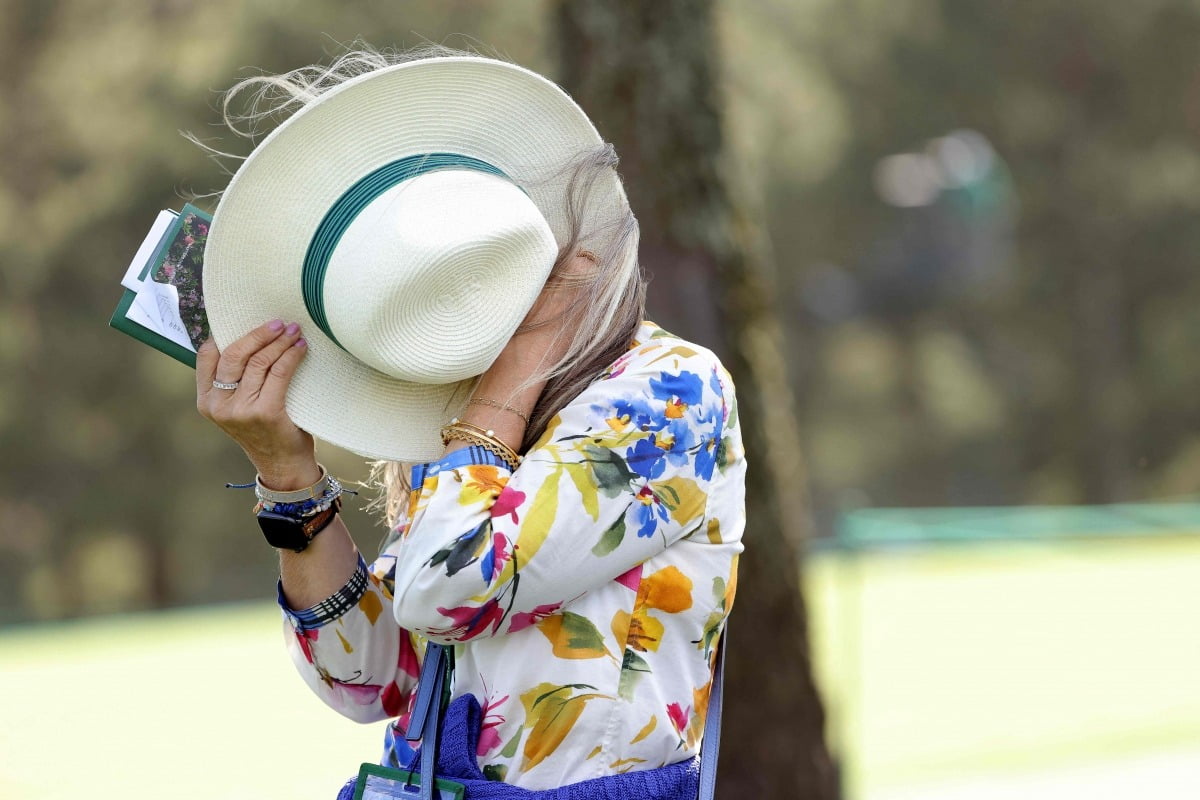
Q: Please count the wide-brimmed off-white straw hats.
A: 1